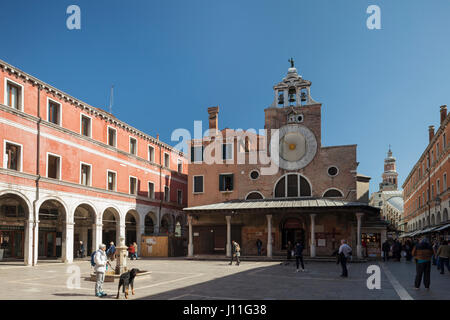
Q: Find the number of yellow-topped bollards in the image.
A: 0